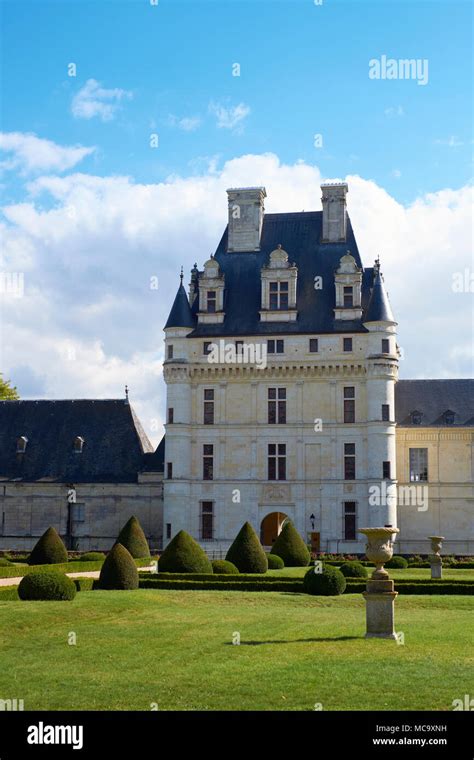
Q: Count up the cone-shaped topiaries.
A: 6